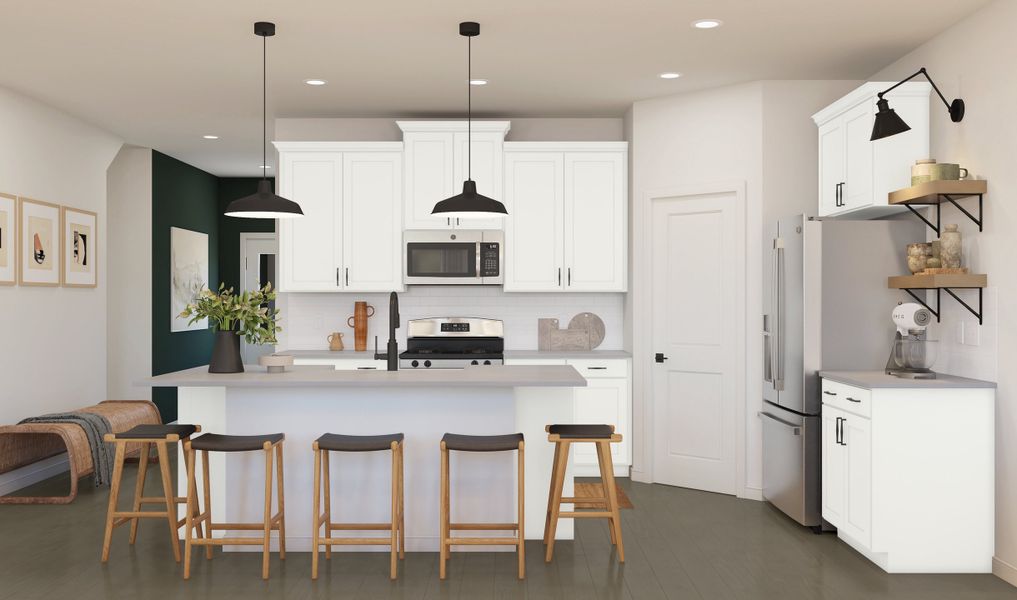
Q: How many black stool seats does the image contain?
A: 5